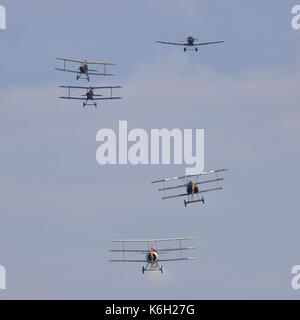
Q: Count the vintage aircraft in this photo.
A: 5